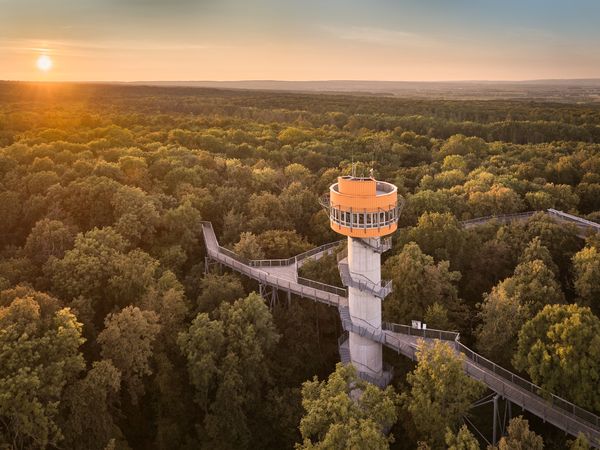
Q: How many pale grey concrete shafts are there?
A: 1